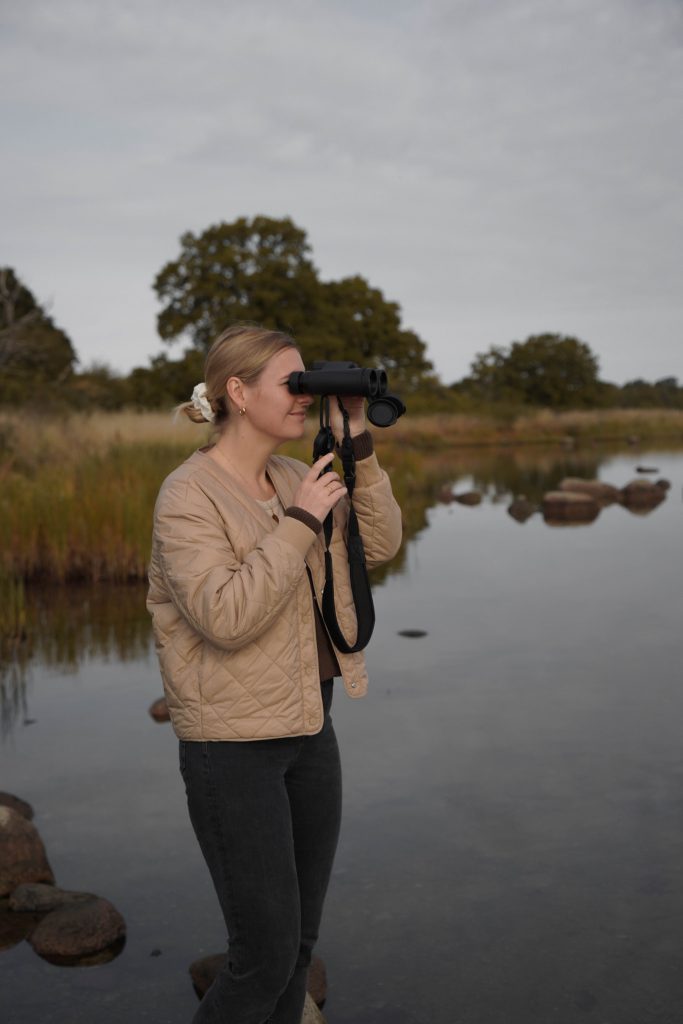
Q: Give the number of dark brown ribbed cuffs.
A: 2